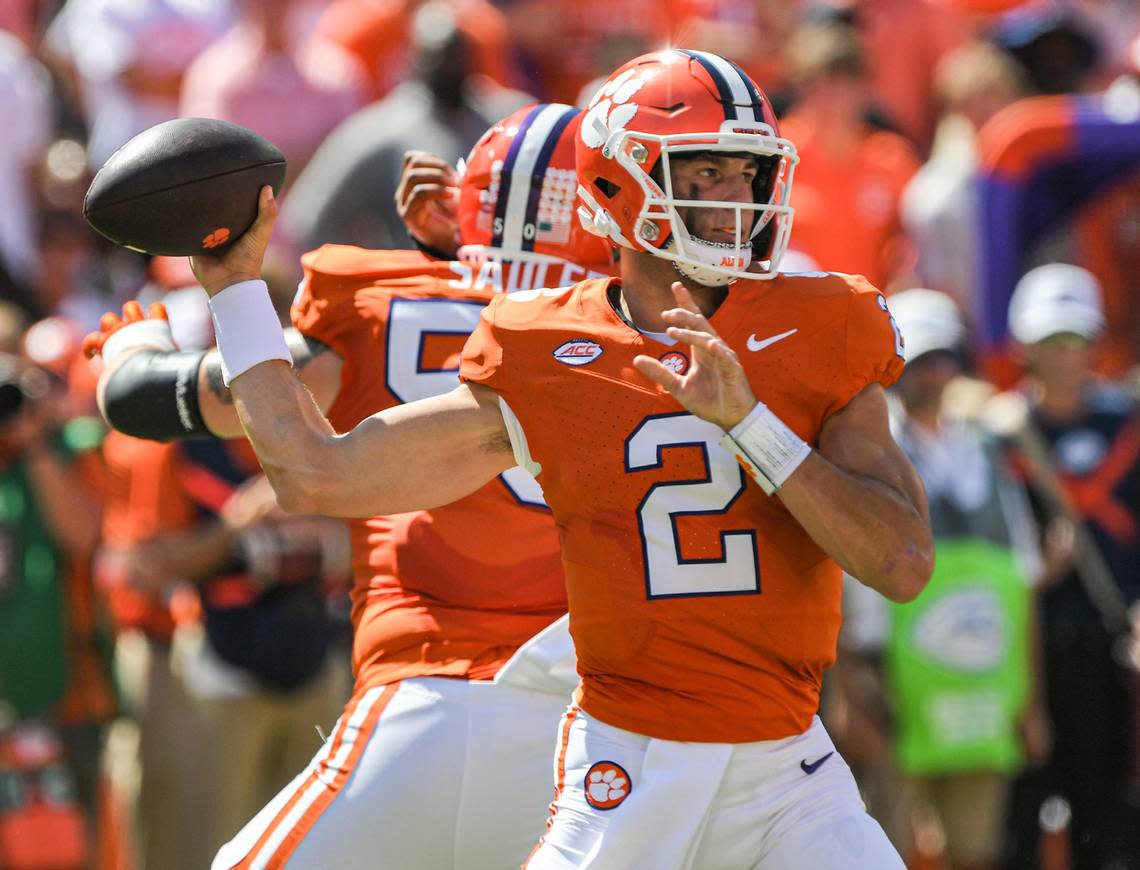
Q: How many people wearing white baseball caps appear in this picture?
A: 2